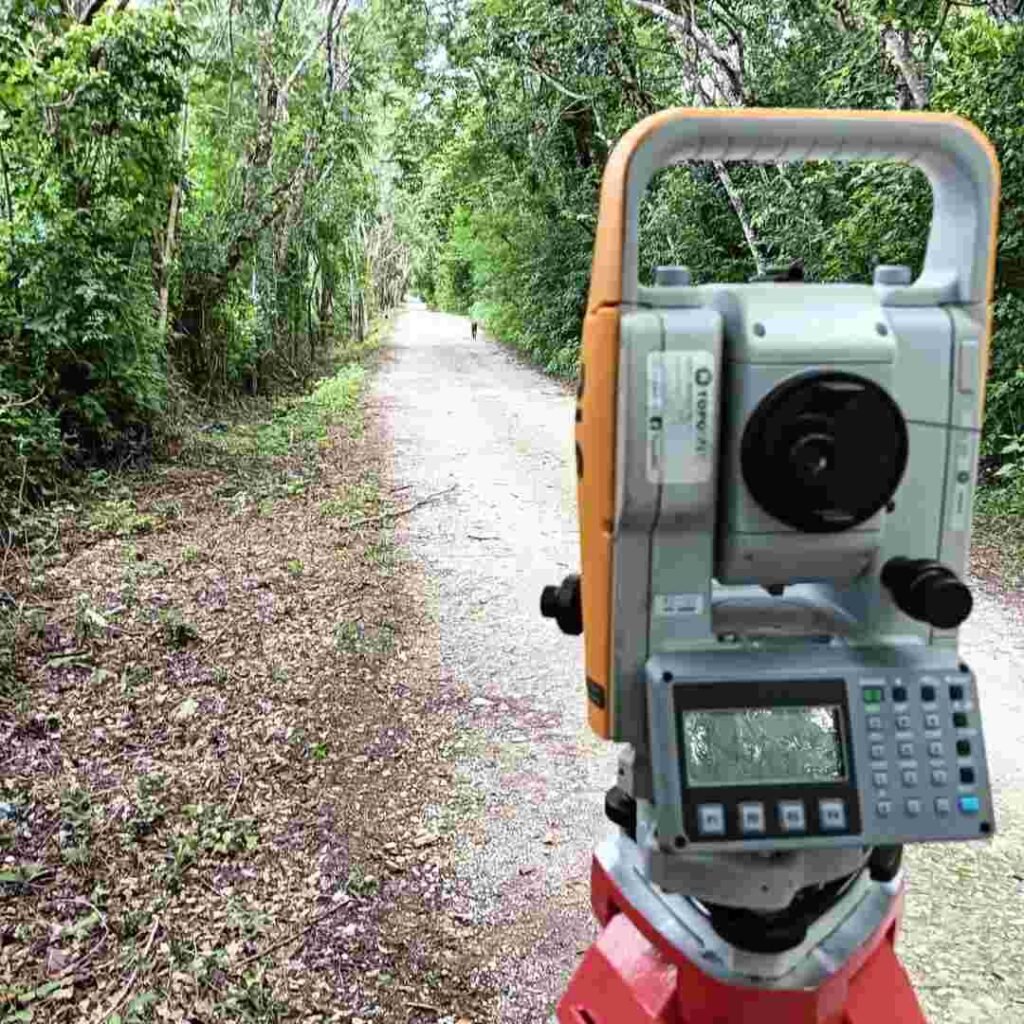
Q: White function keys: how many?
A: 4